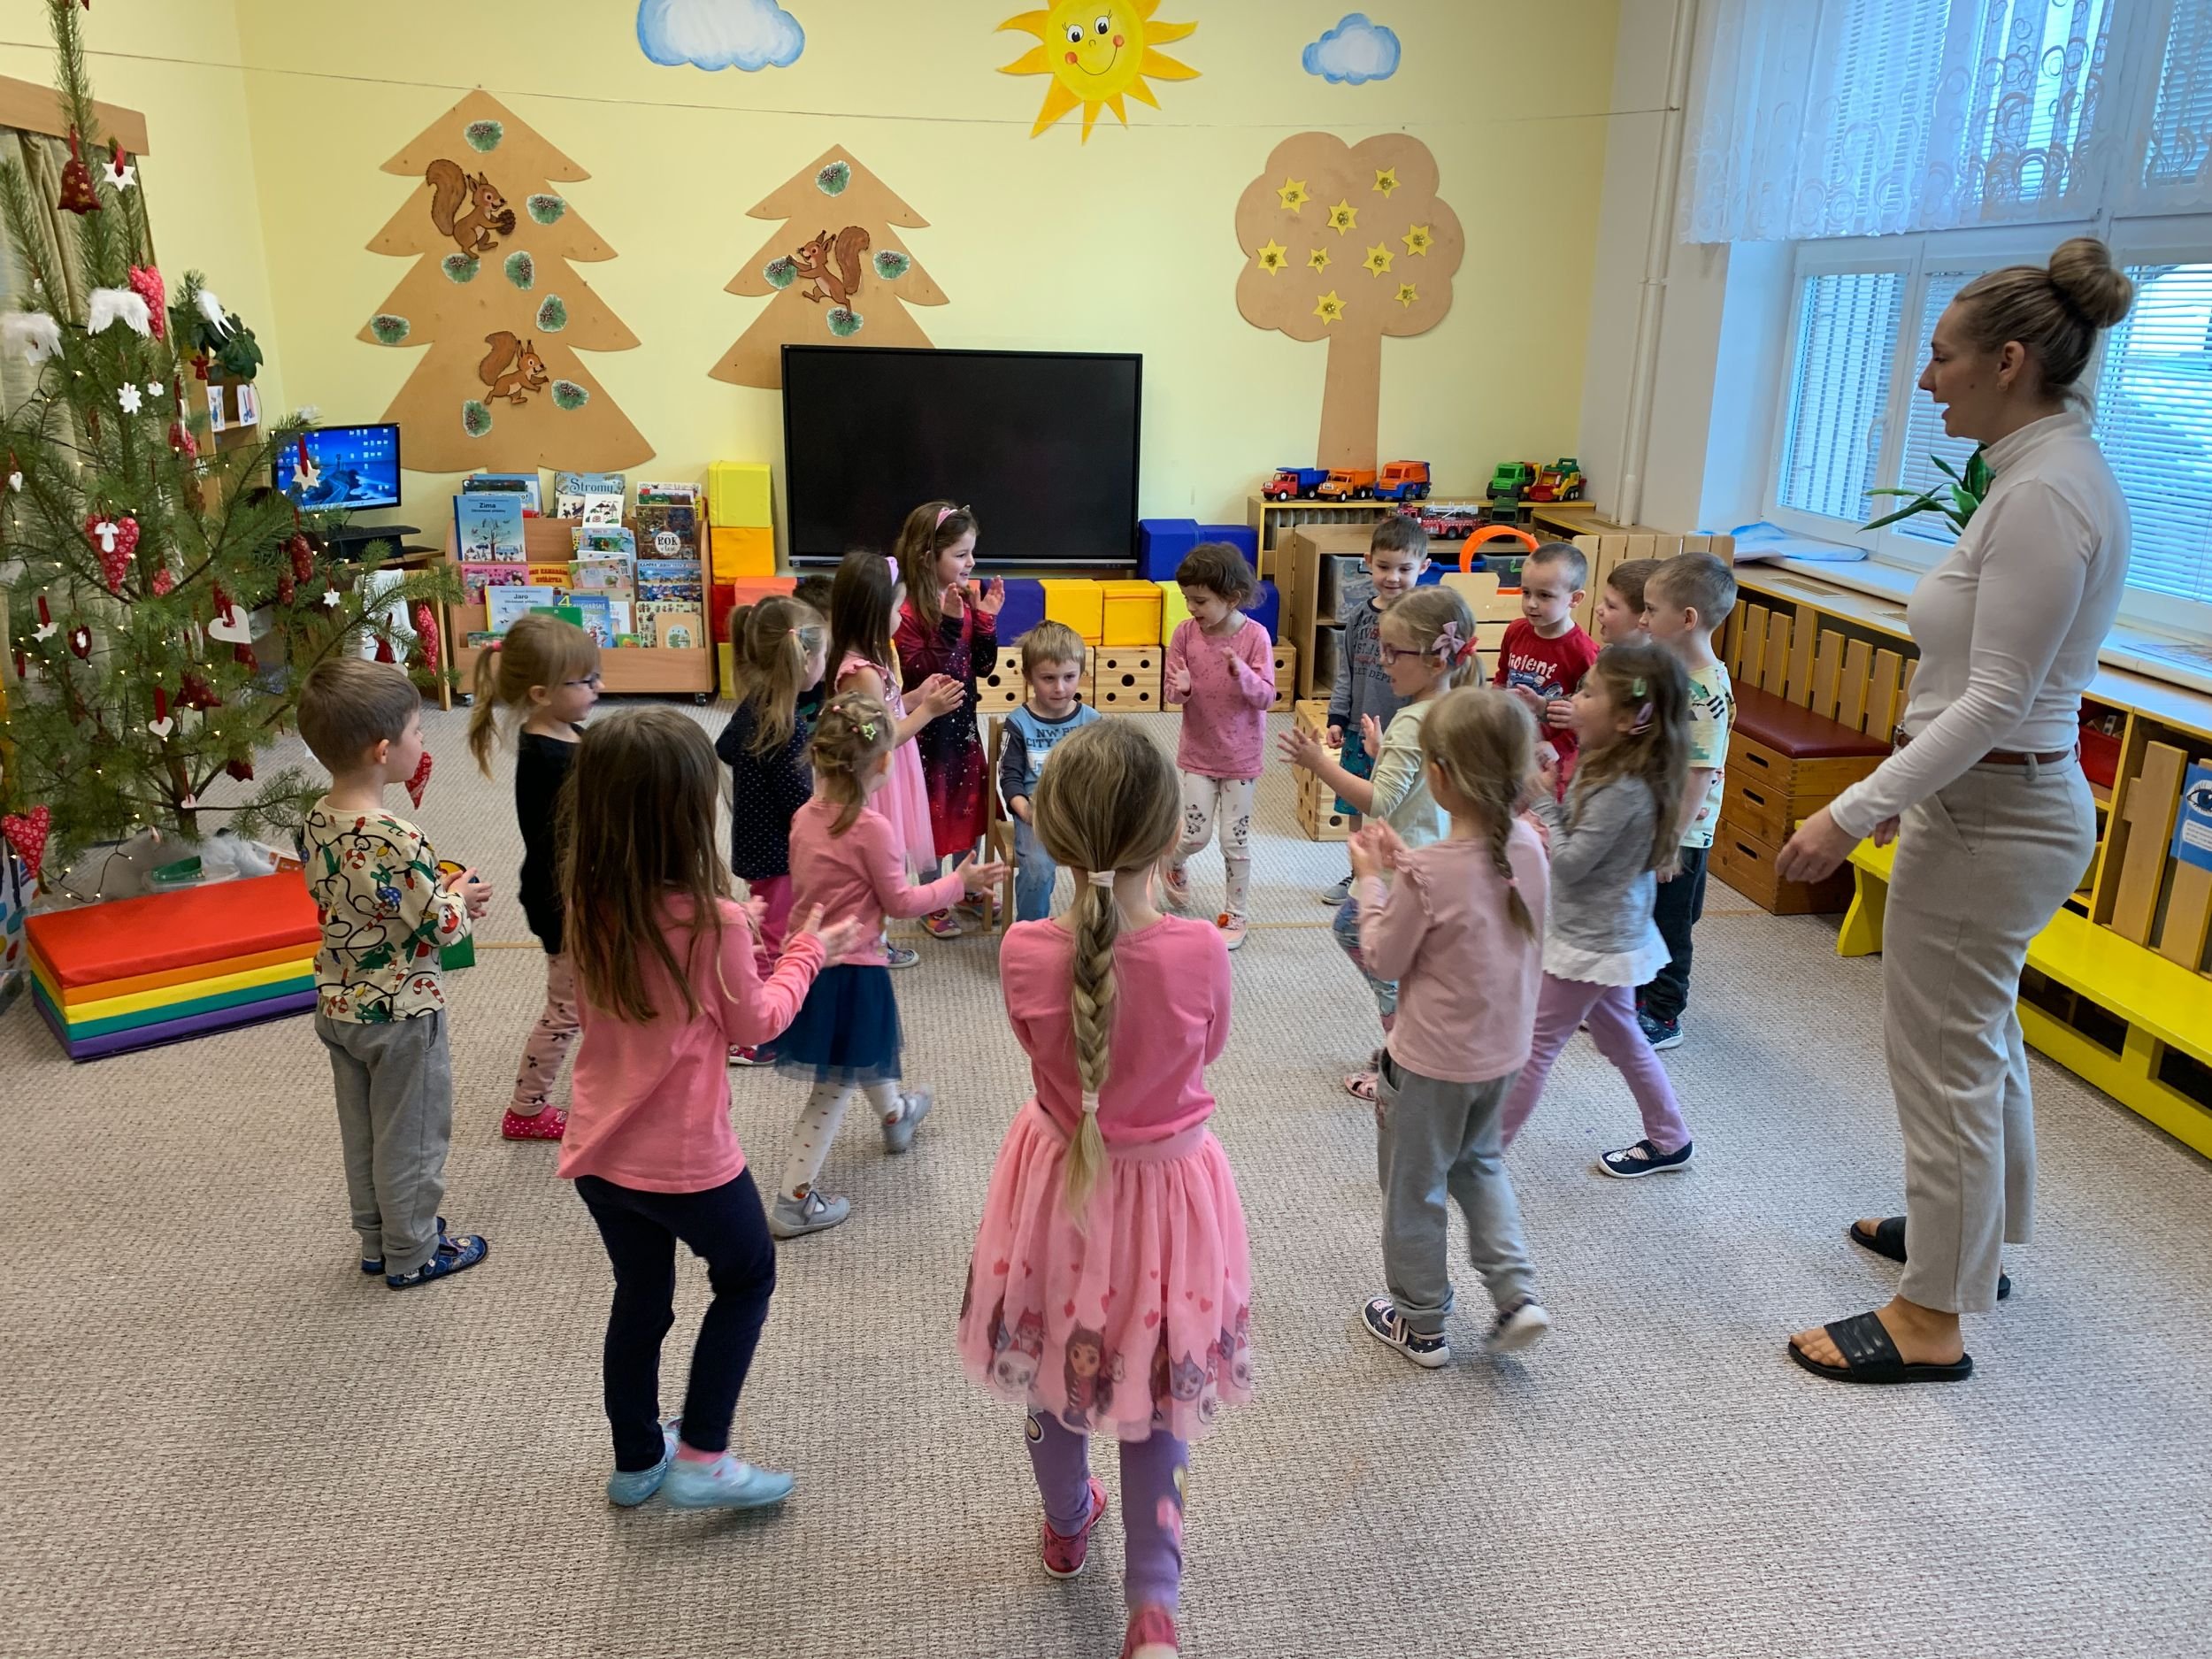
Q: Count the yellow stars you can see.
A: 9